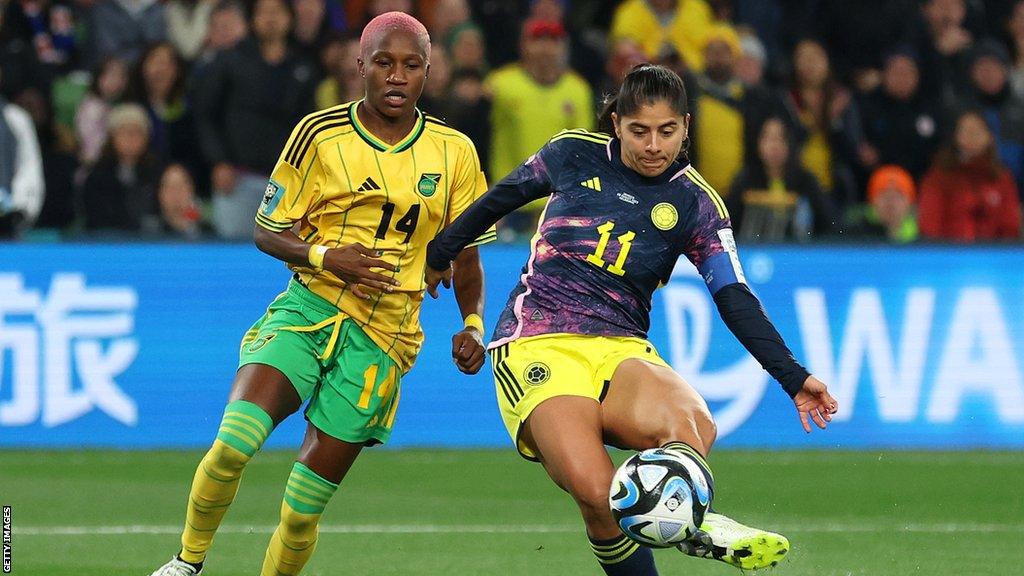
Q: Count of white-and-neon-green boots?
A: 1